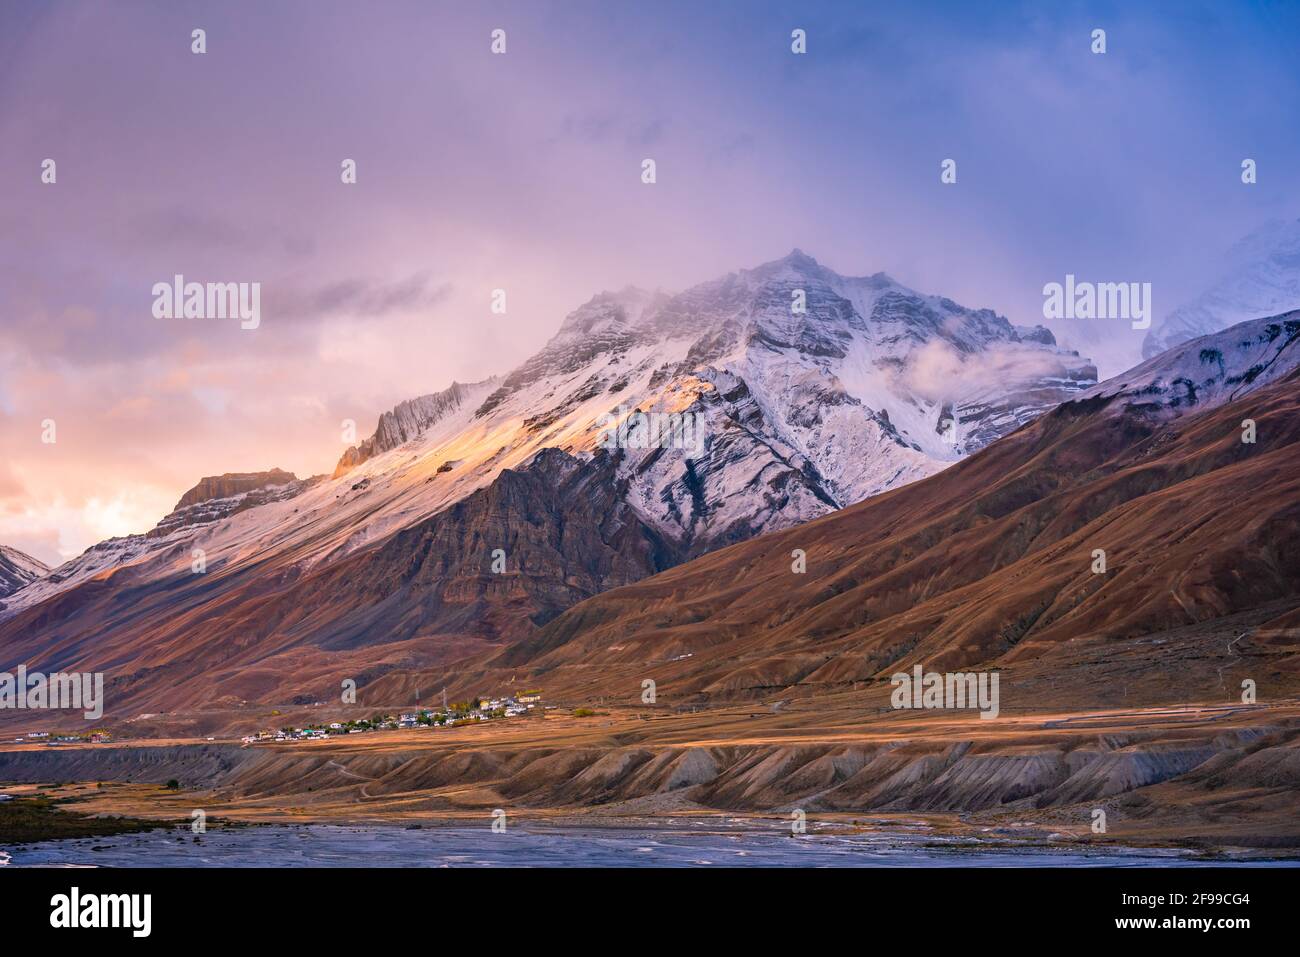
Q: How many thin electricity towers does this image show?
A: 2